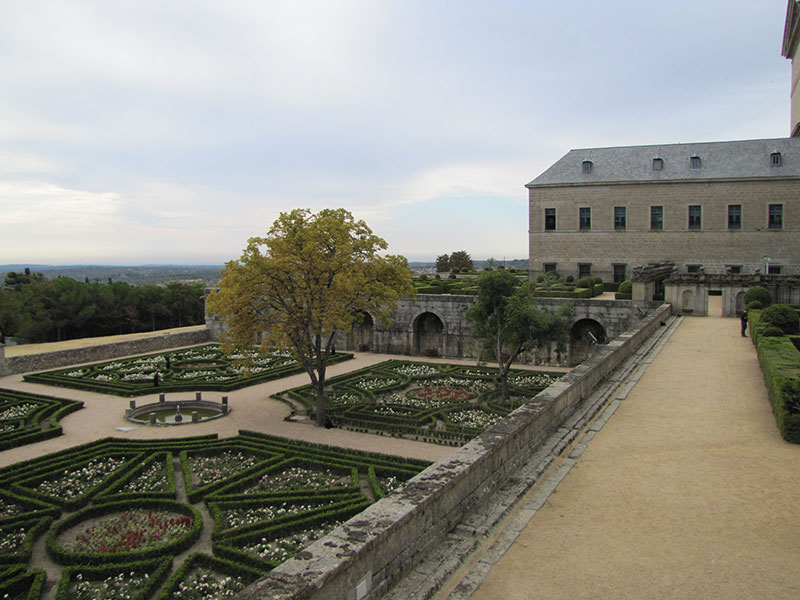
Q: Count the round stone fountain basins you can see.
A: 1